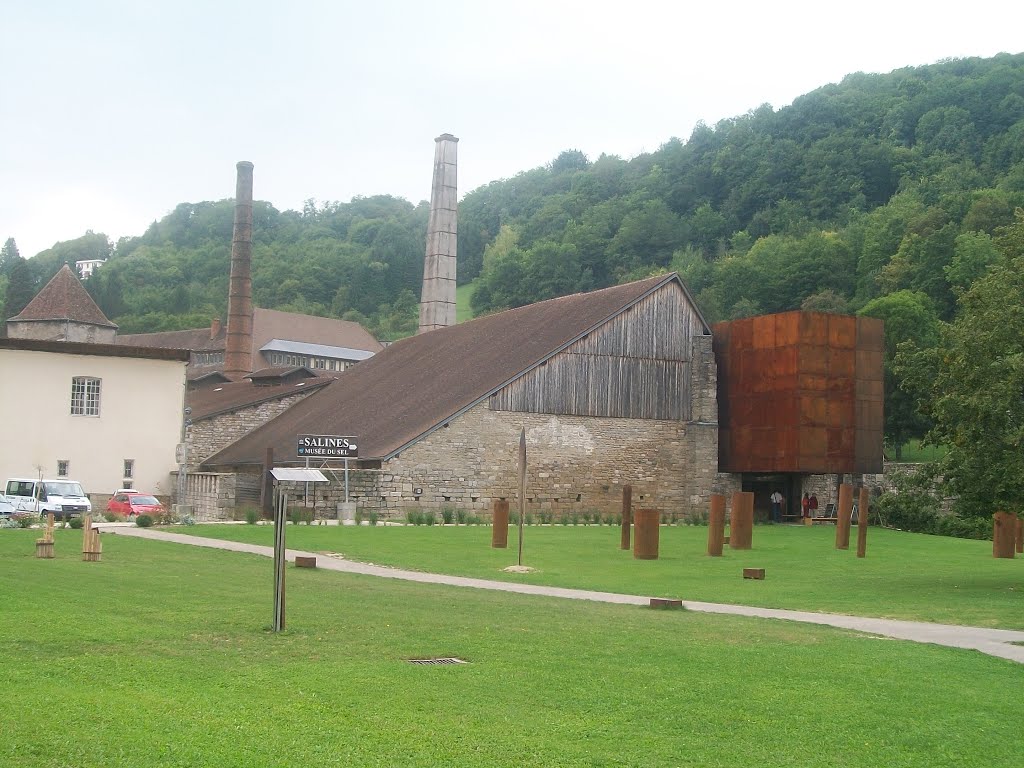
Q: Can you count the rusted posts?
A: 9